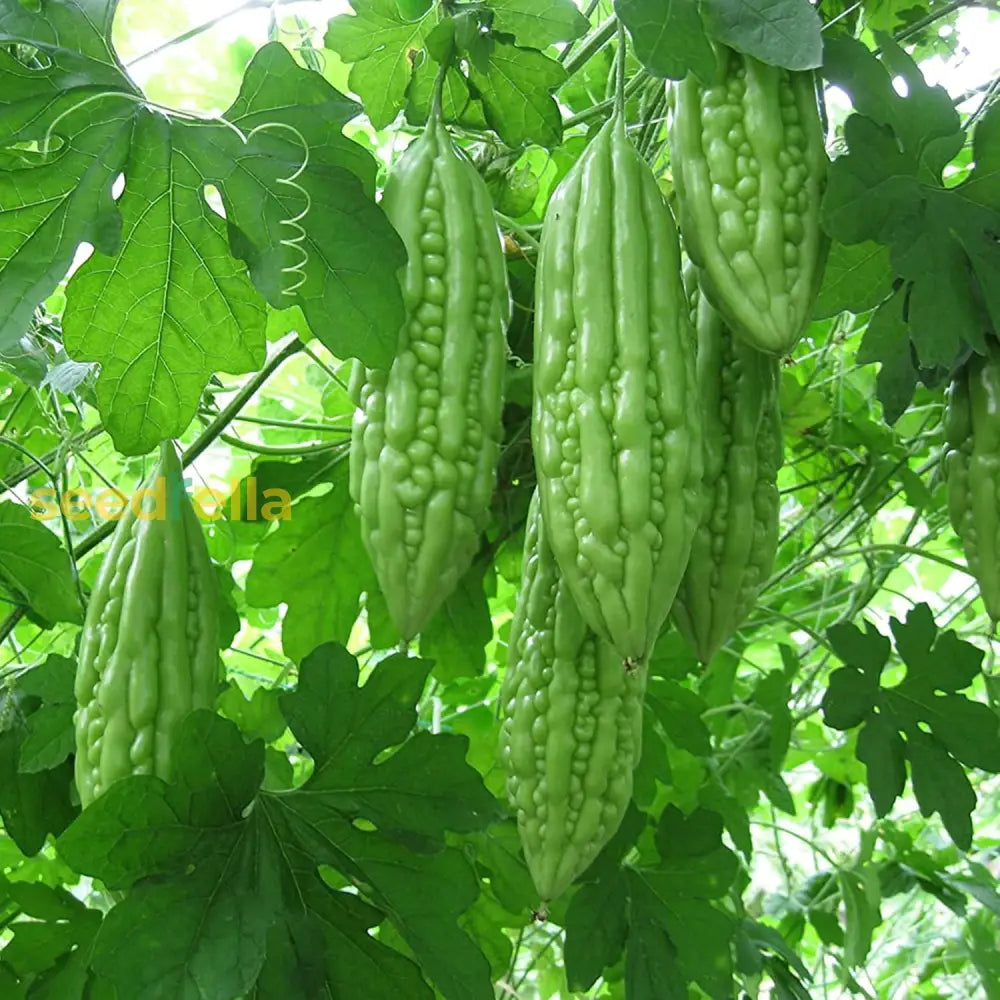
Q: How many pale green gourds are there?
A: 7